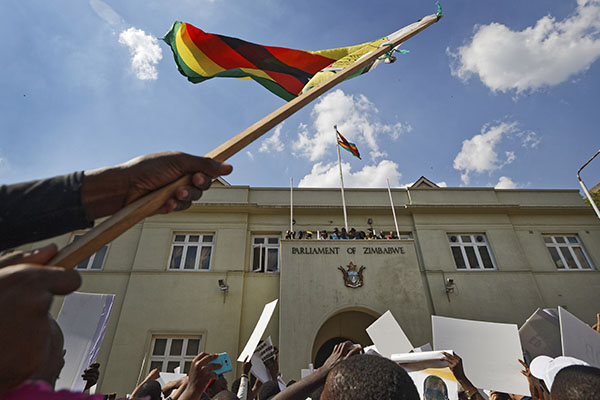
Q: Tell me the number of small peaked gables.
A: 2